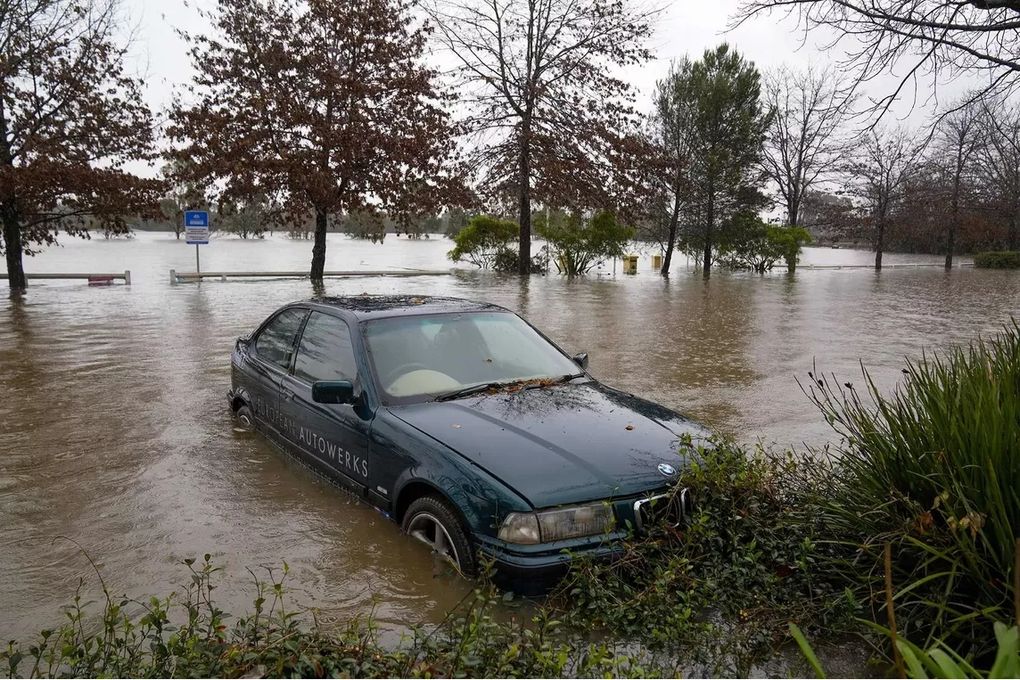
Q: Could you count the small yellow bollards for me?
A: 2